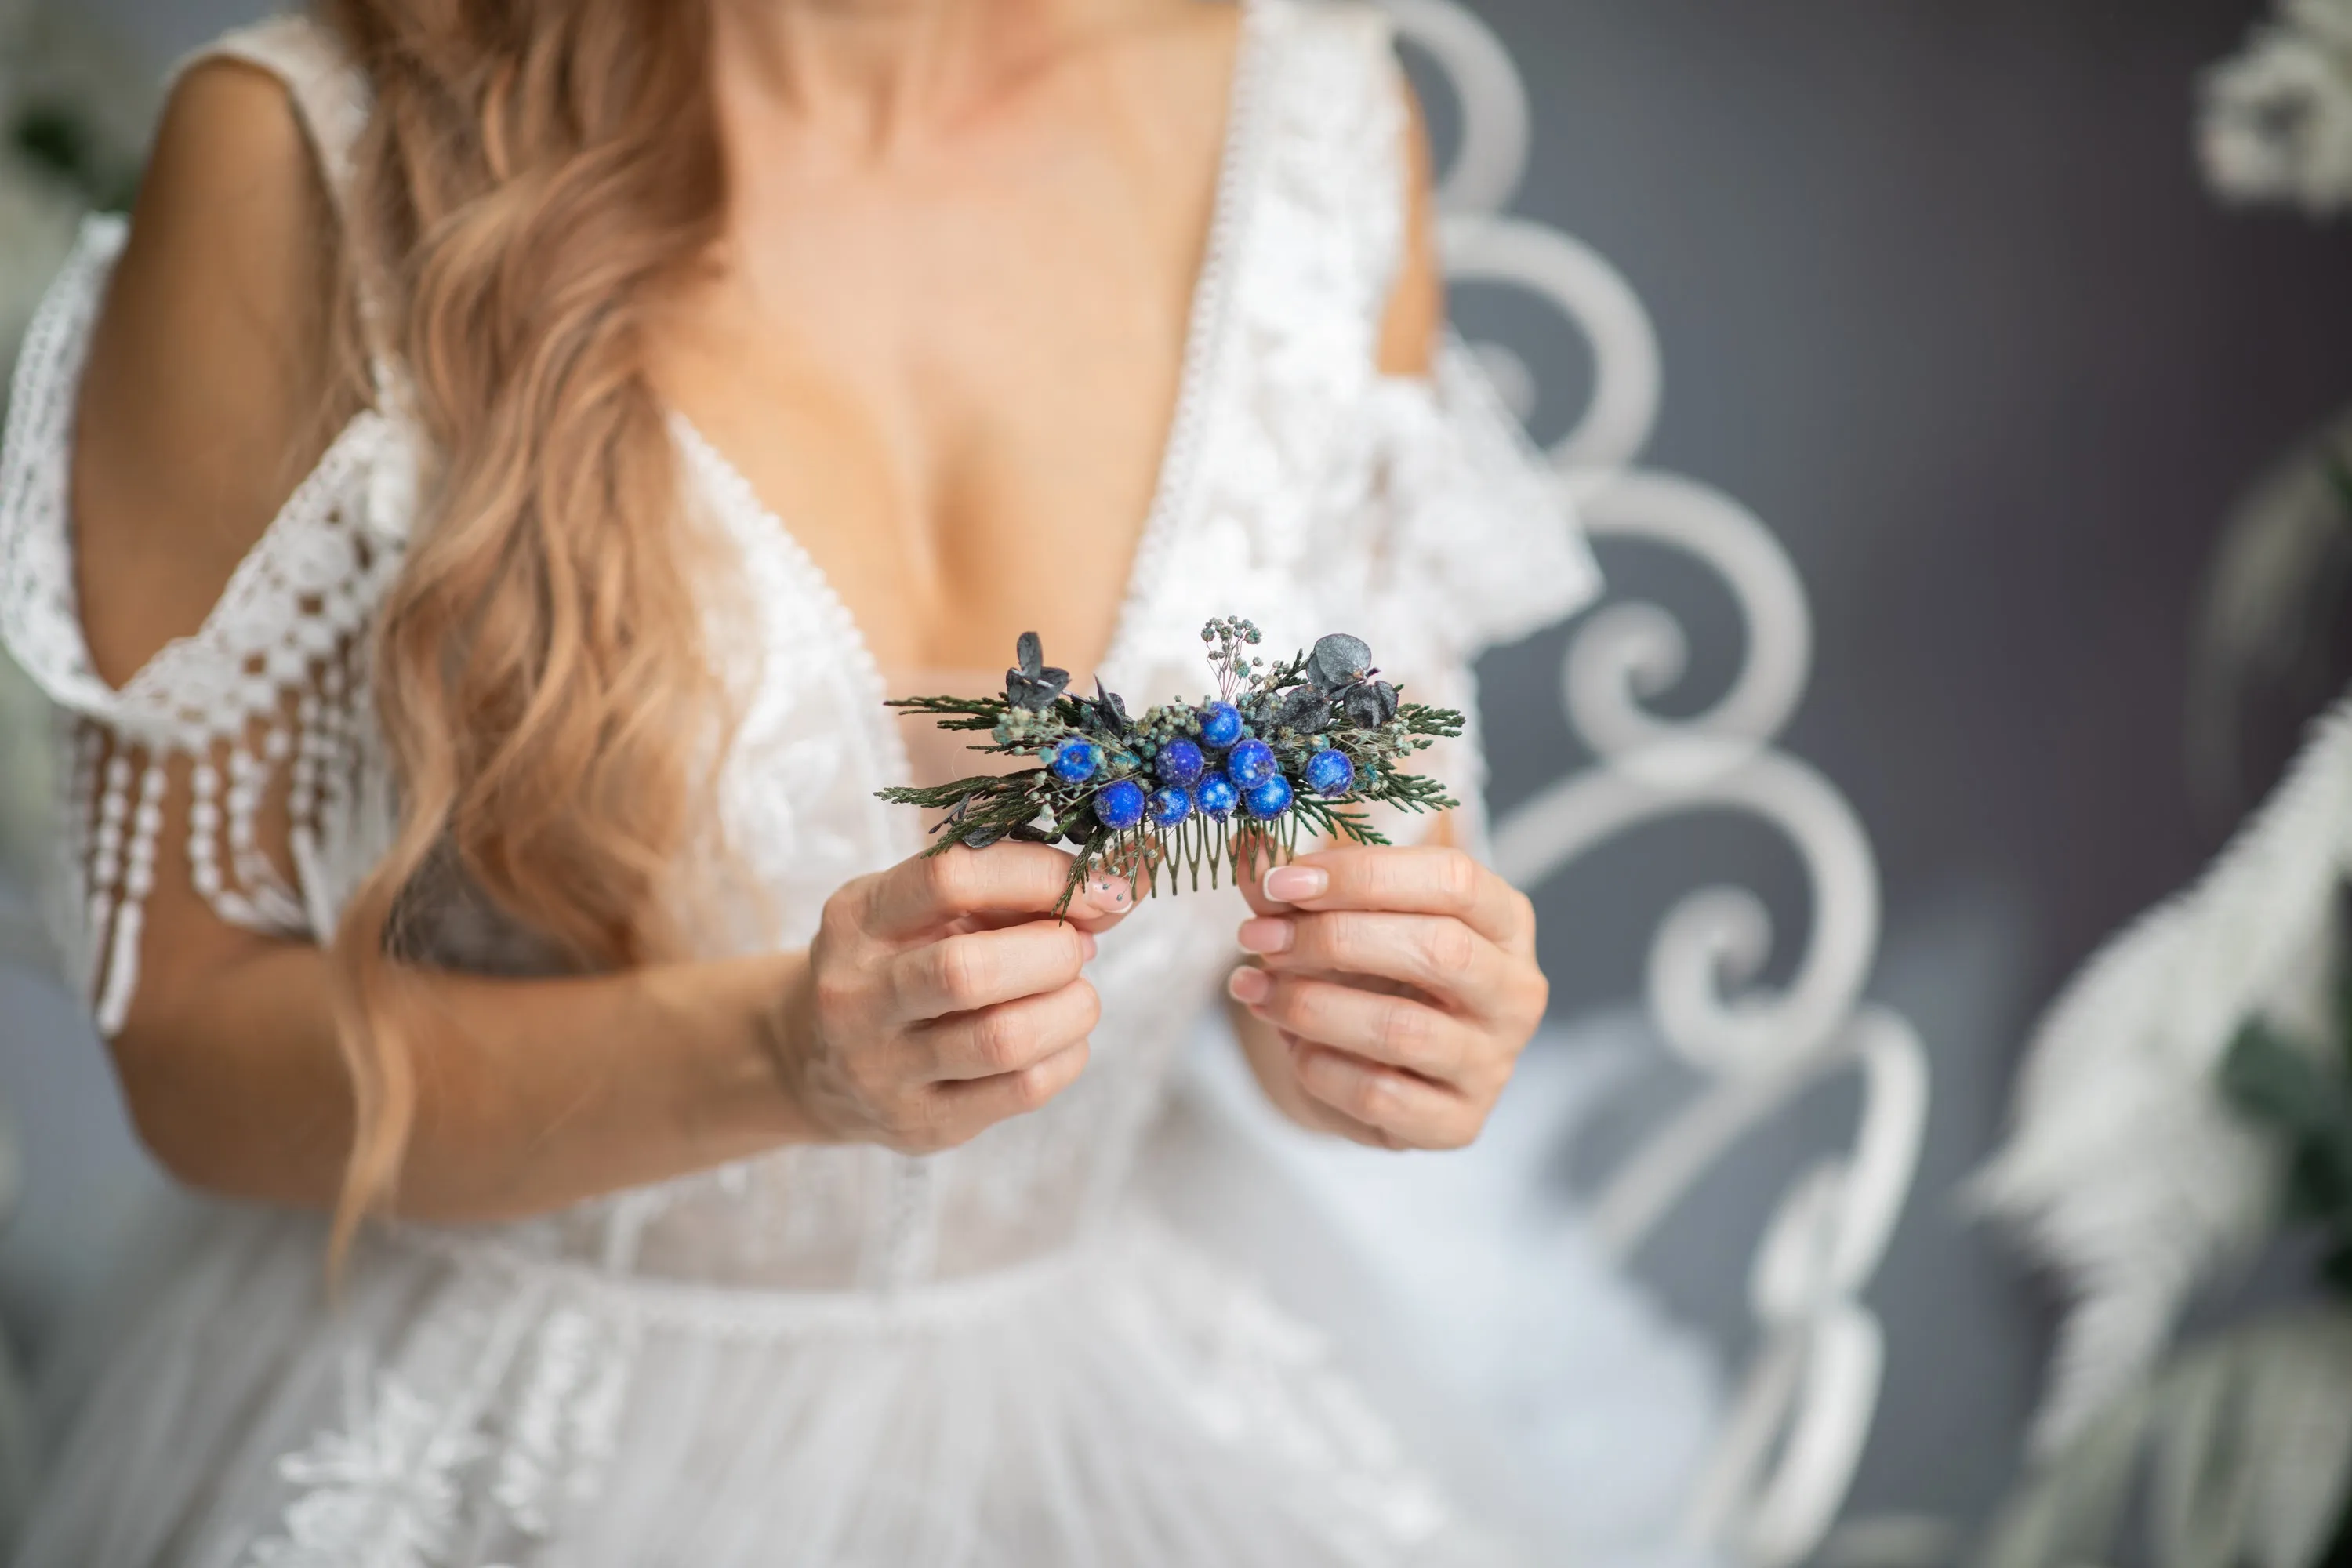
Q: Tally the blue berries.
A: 9